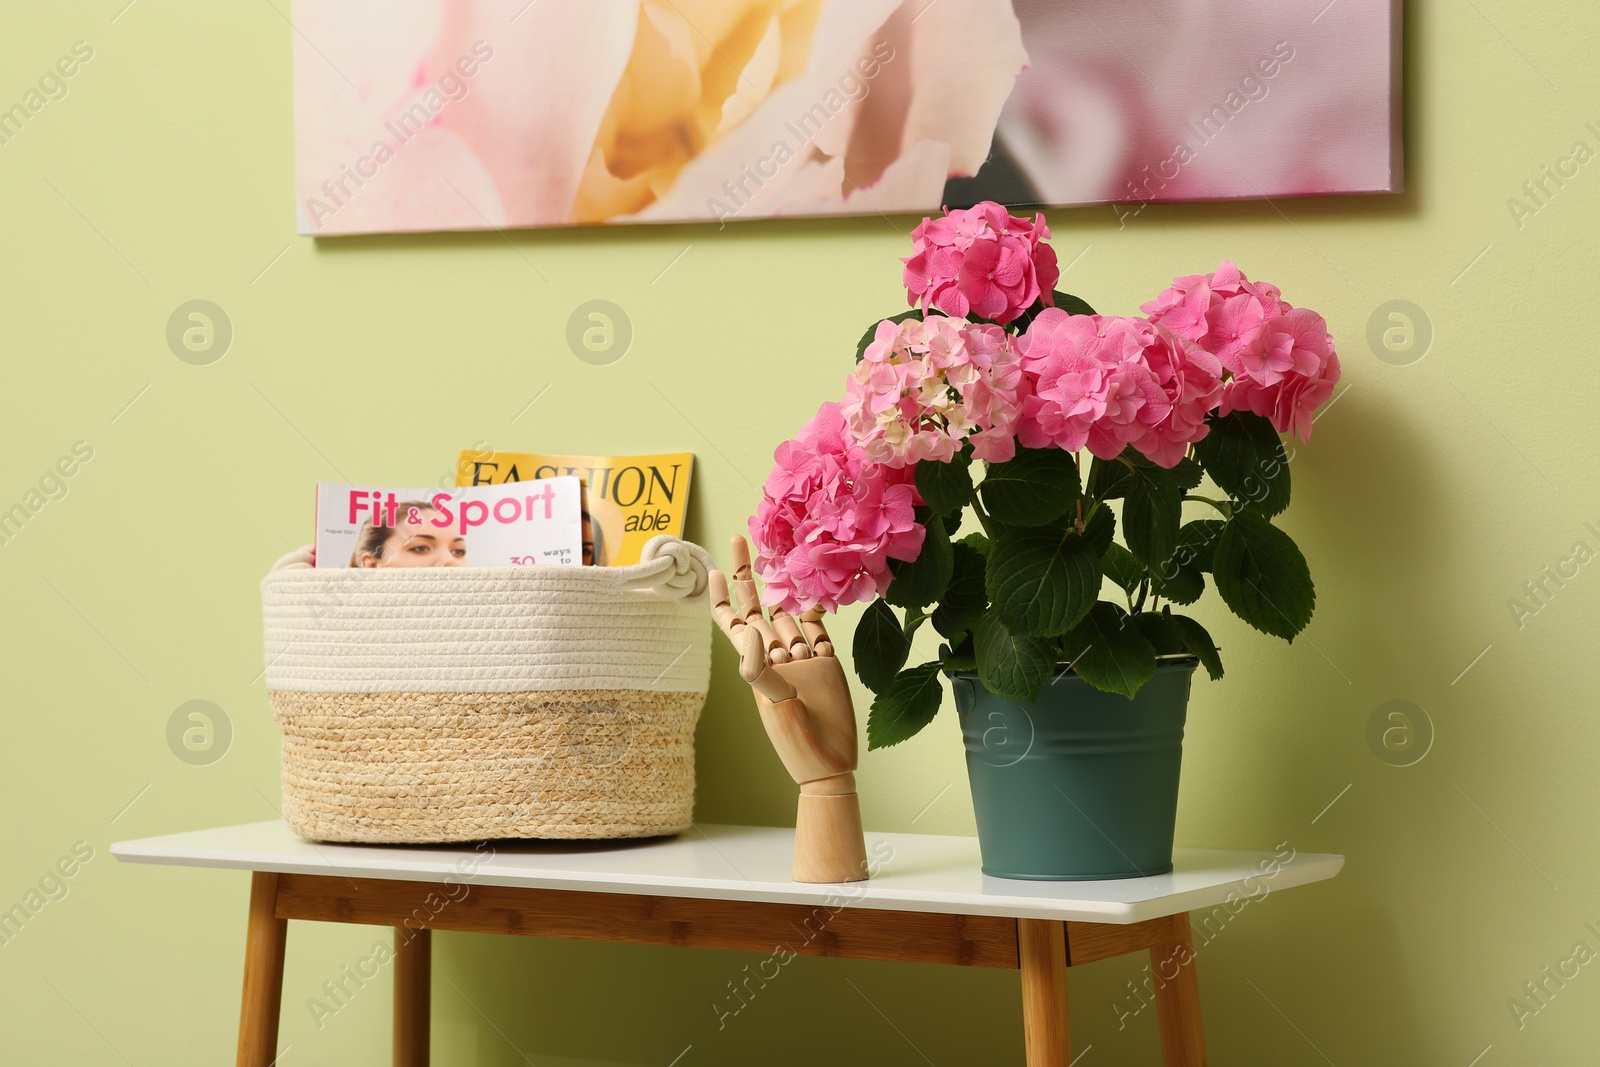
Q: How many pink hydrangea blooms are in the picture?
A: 5